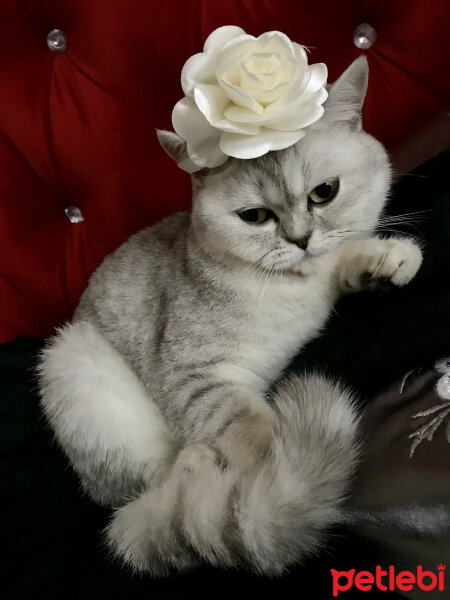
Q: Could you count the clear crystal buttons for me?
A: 3